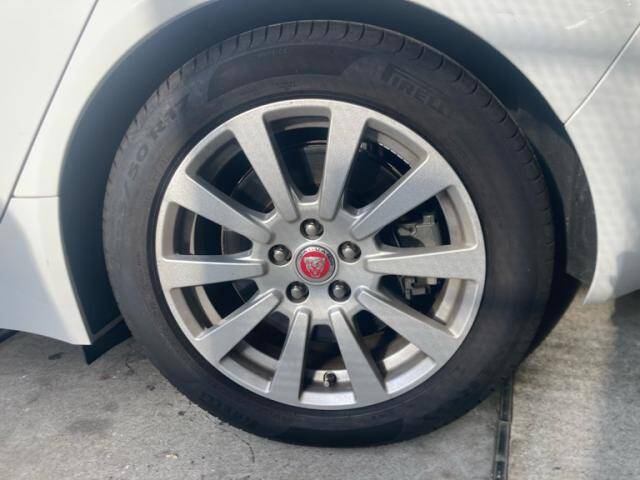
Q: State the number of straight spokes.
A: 10